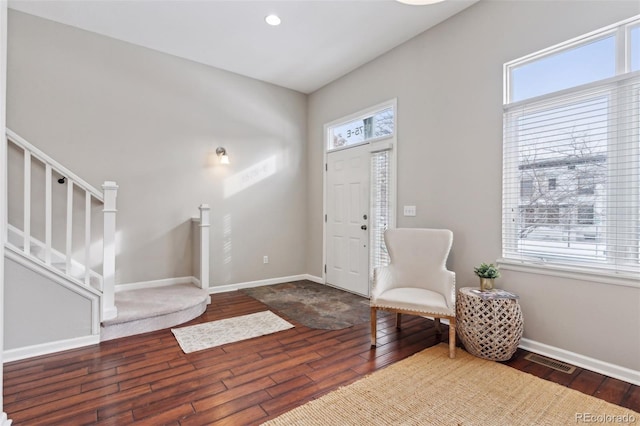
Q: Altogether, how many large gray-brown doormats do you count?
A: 1